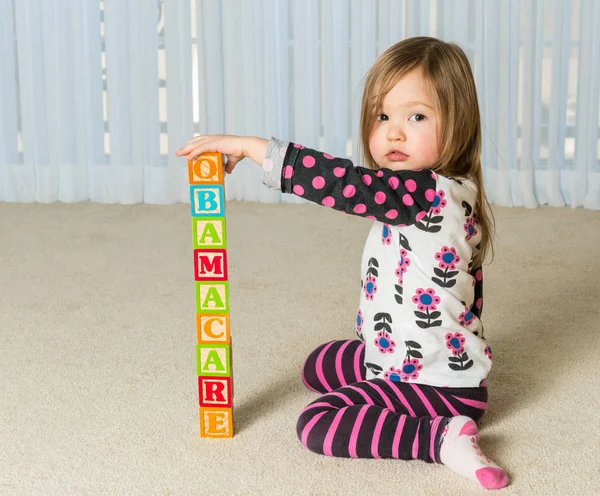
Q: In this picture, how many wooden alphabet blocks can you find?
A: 9